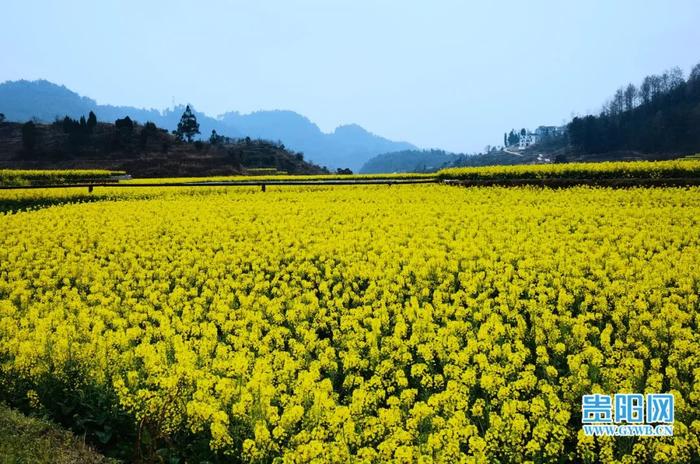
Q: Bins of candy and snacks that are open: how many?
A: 0